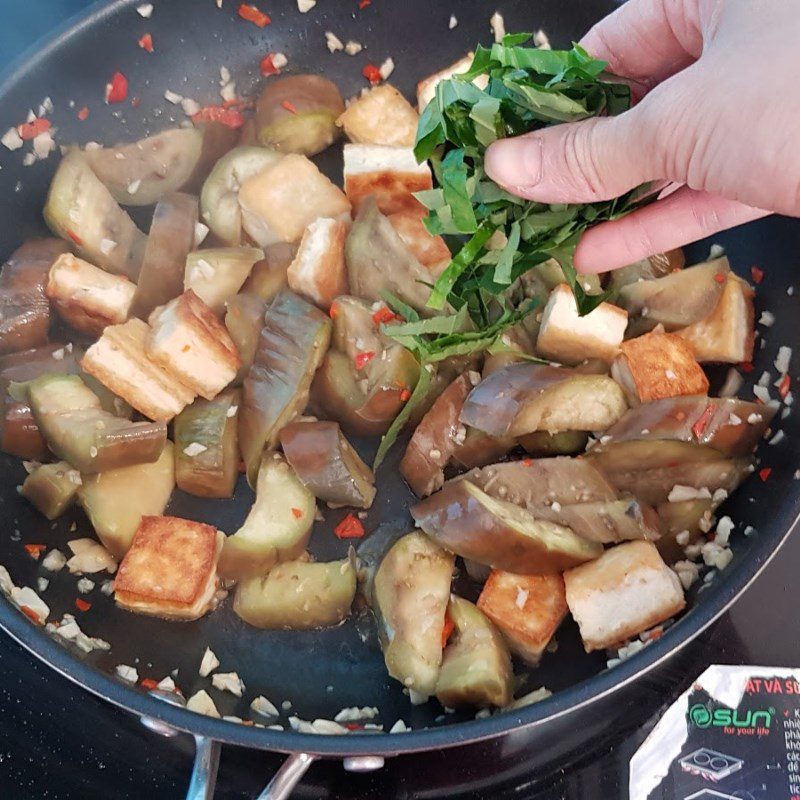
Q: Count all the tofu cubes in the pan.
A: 15